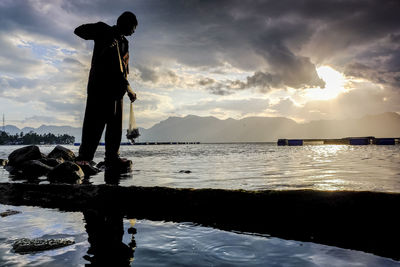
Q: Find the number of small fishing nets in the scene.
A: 1